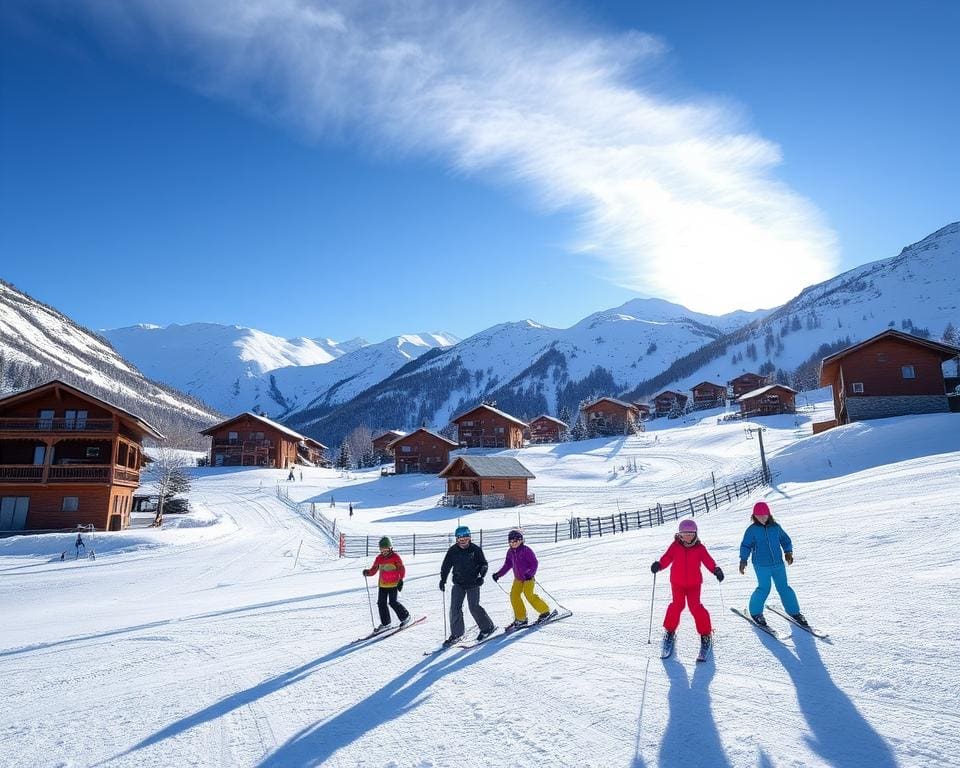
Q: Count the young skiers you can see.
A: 4